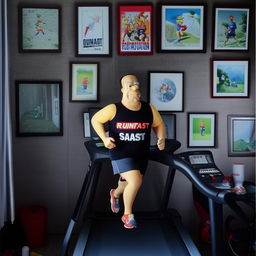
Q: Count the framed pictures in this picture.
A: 11